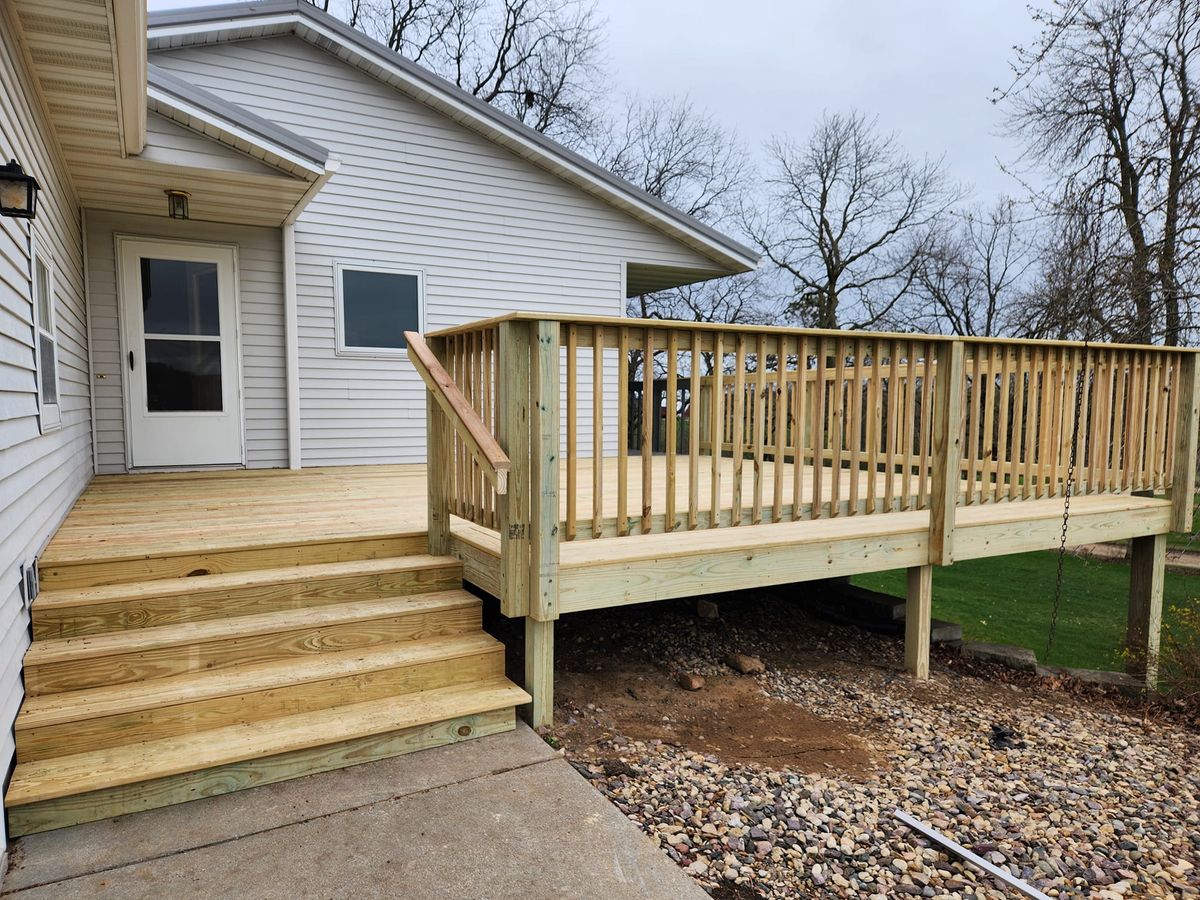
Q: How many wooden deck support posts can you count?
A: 3